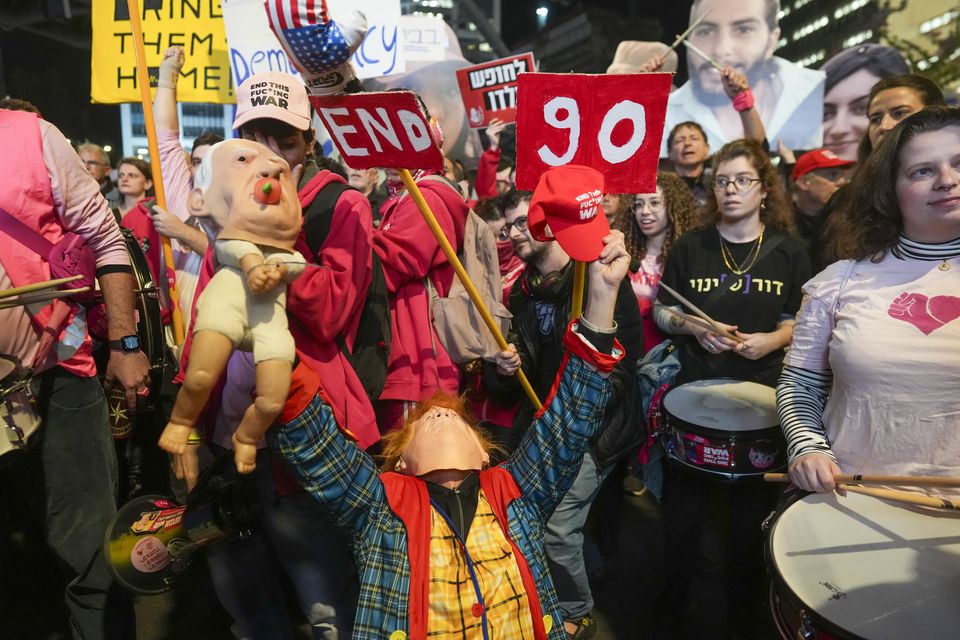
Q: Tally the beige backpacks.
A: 1